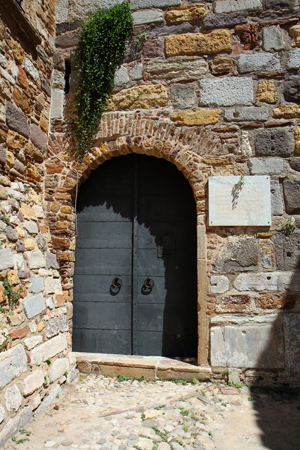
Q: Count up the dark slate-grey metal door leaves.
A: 2